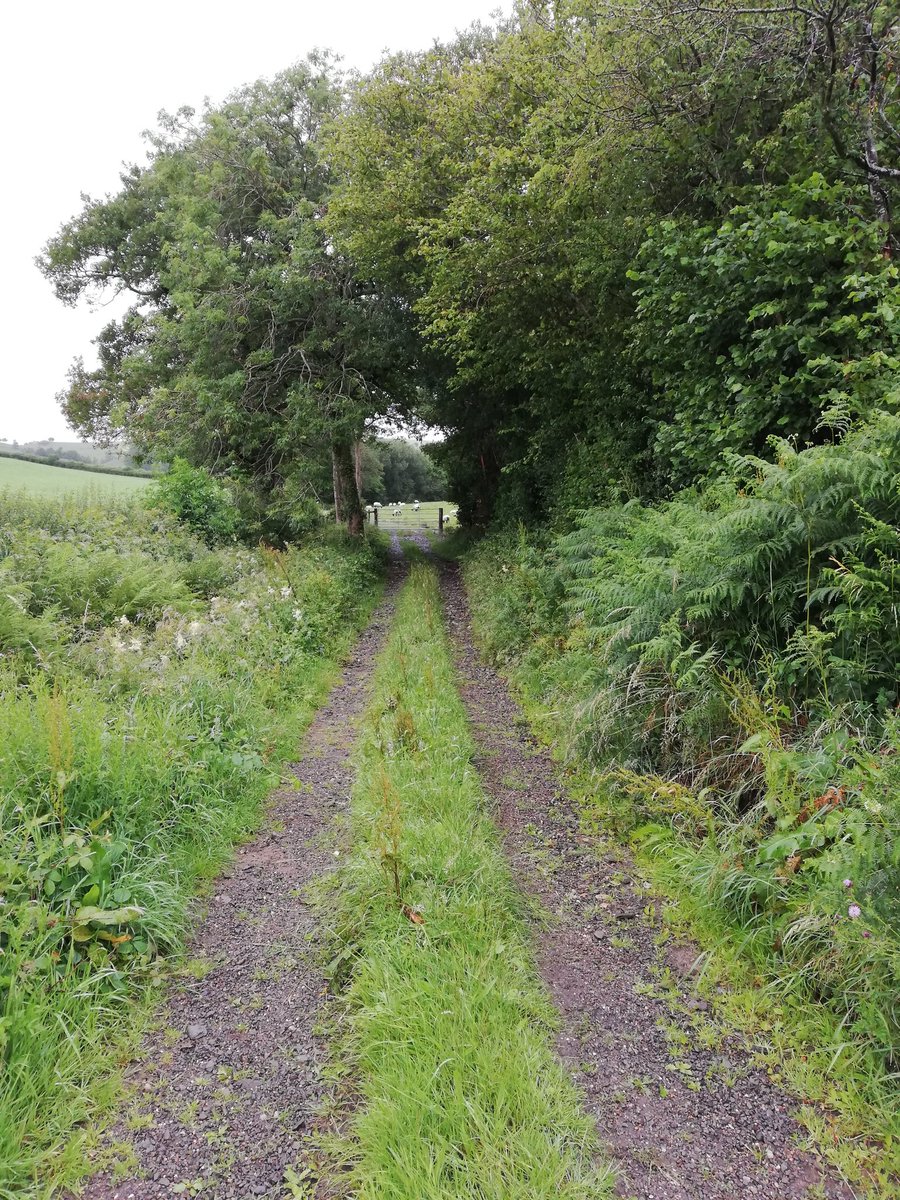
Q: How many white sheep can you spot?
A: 11